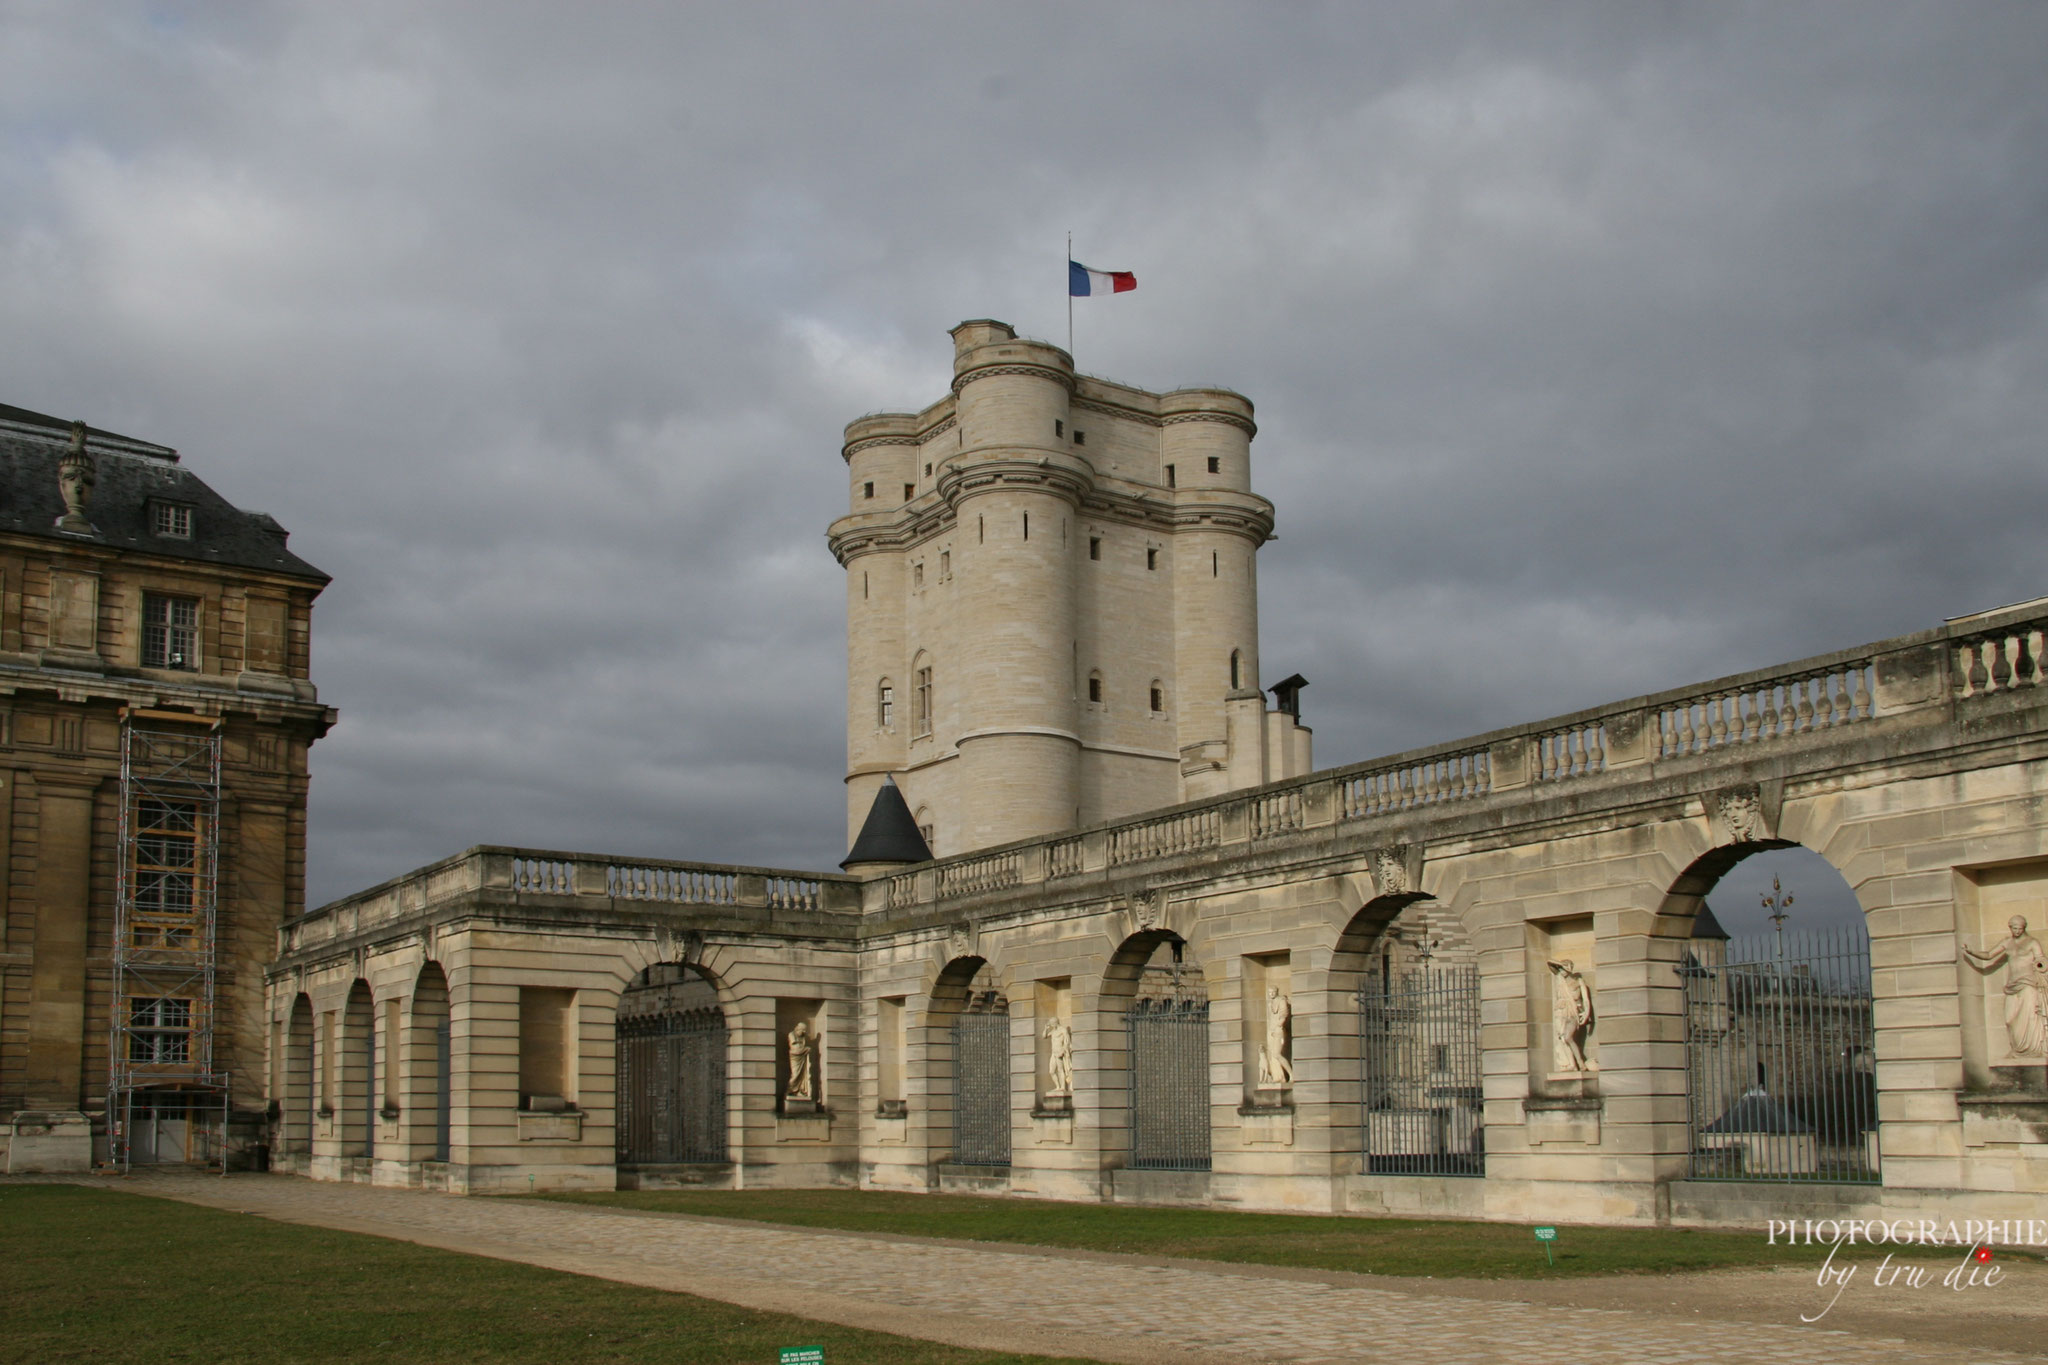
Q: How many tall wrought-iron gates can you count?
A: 5